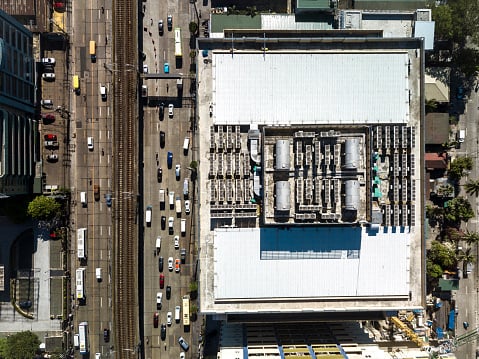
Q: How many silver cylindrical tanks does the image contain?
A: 4